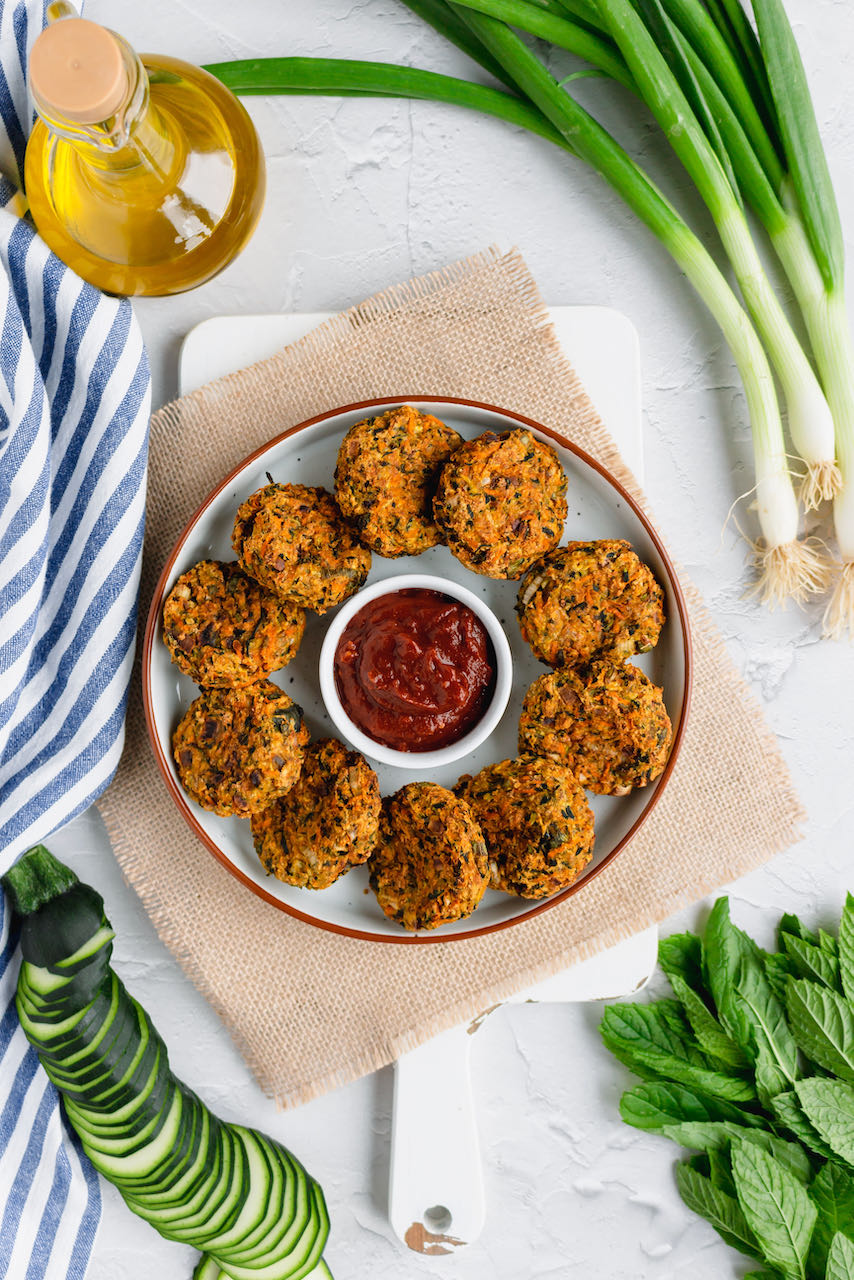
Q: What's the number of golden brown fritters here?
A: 10